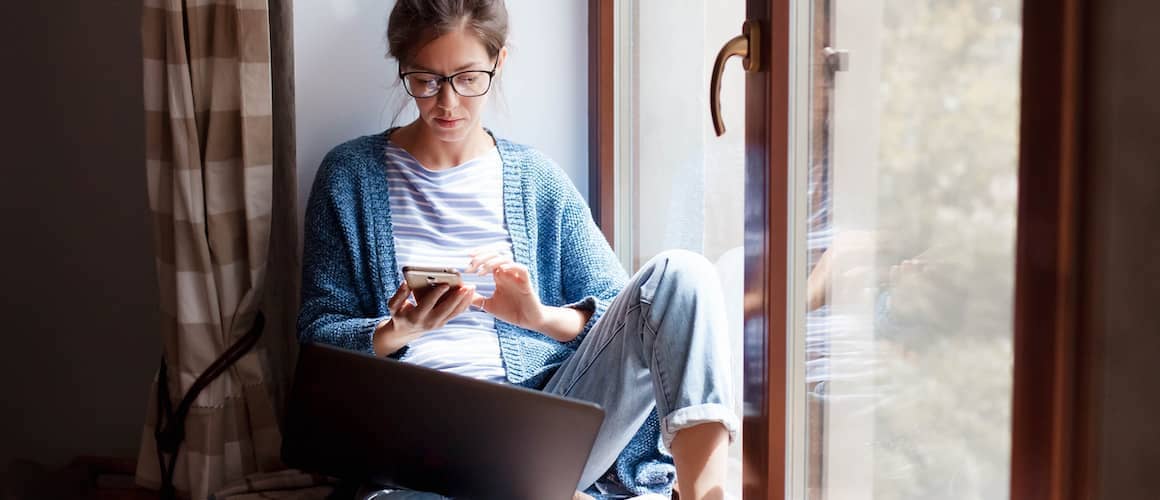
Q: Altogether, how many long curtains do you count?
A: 1